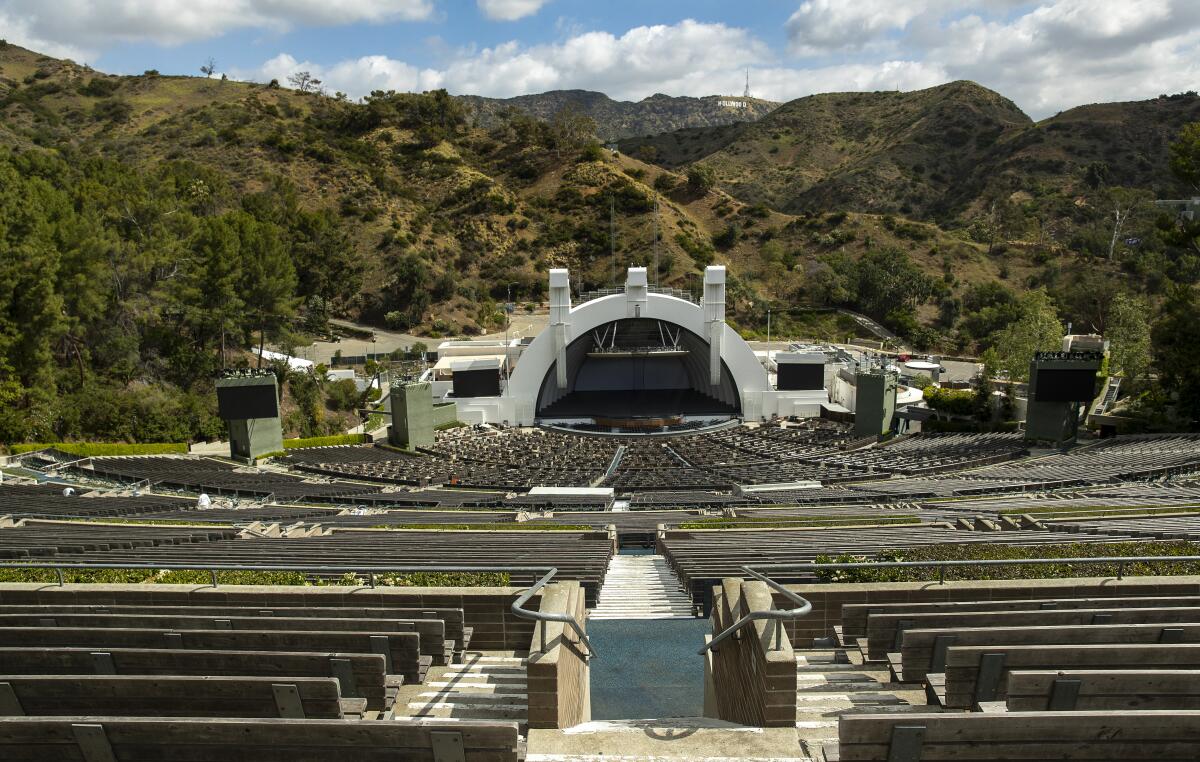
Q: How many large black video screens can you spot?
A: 4